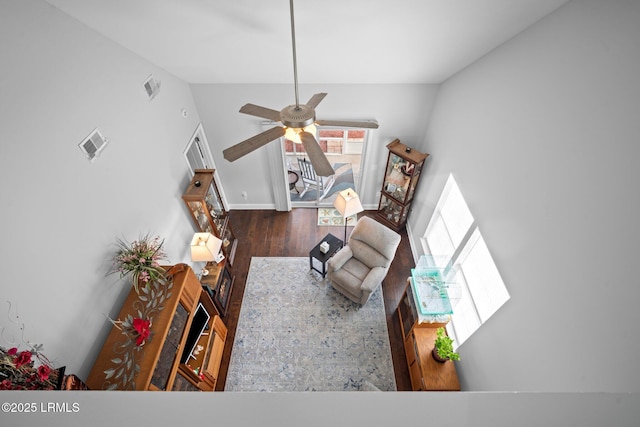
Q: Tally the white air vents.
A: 2